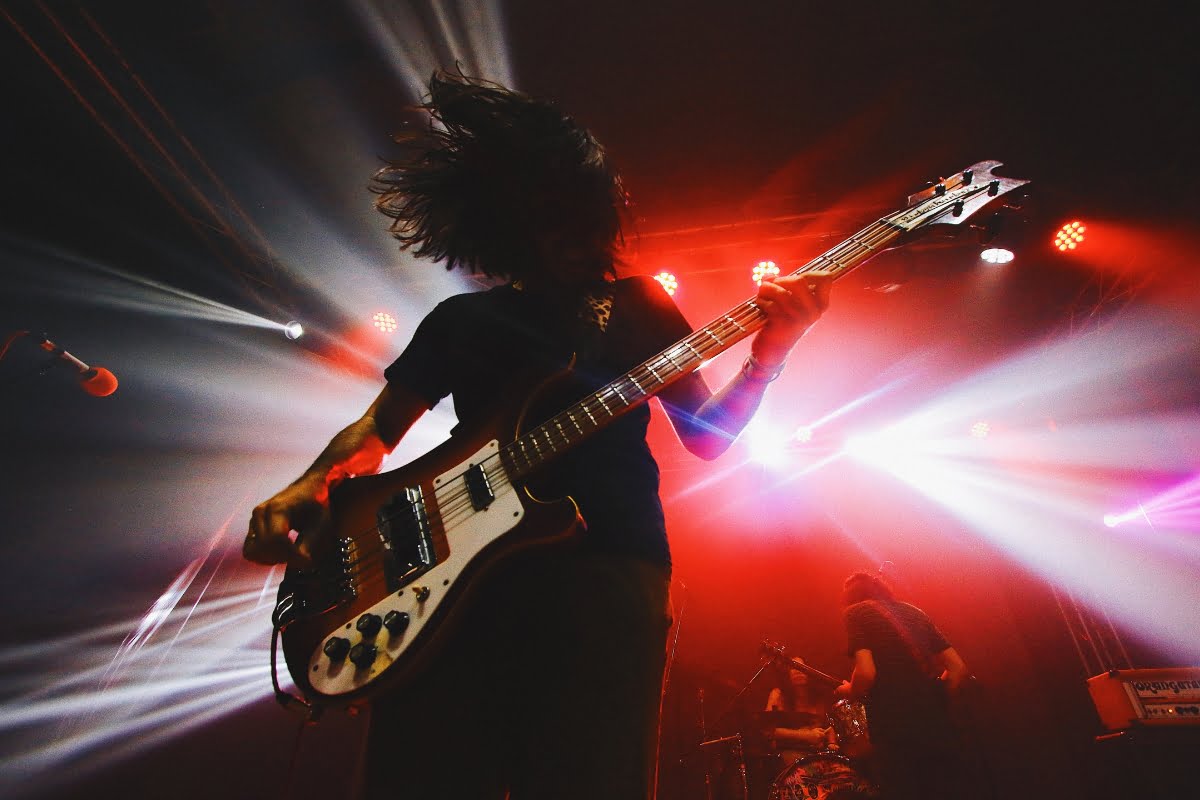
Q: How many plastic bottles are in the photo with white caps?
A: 0